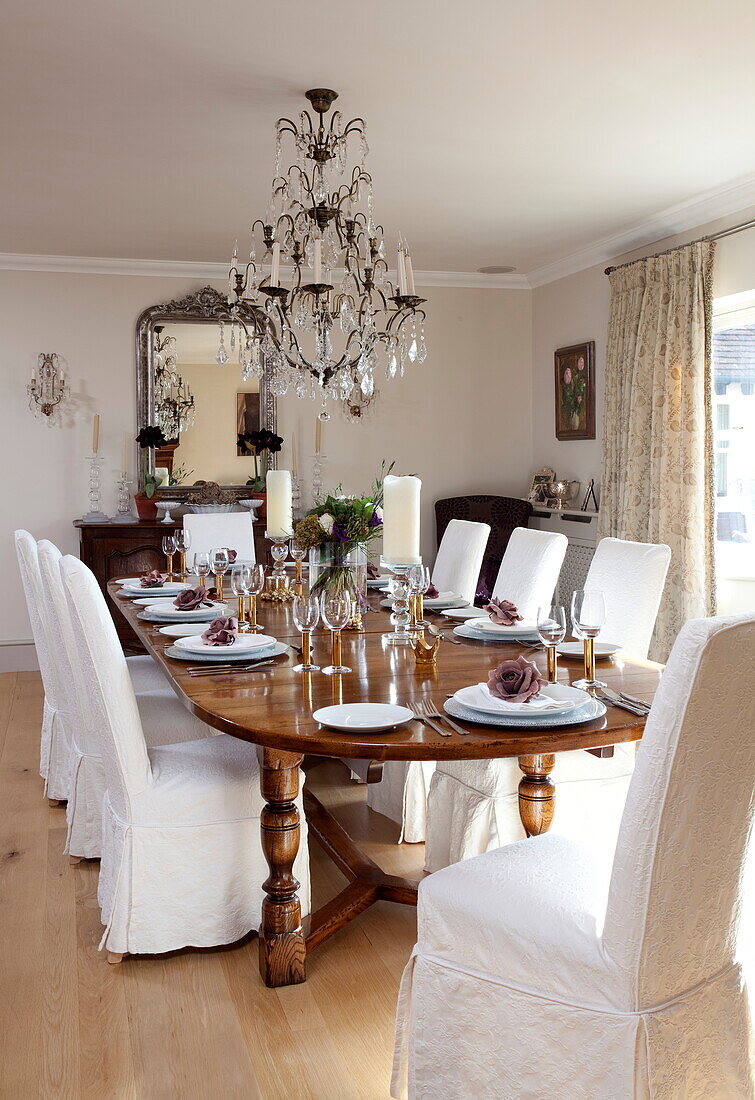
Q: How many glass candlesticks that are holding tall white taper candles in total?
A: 4